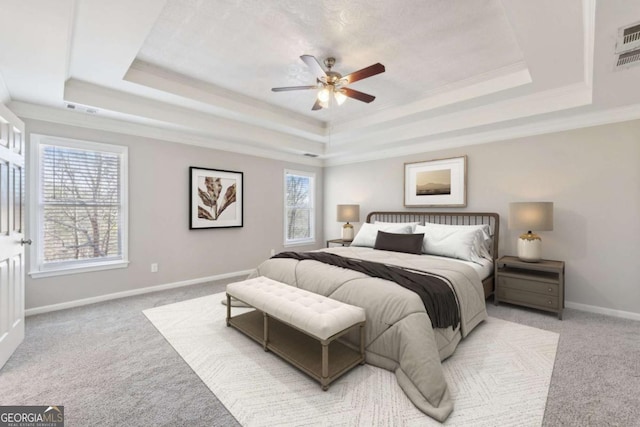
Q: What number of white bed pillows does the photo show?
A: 4